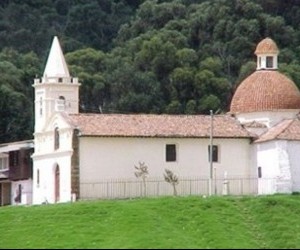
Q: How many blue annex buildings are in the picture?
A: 0